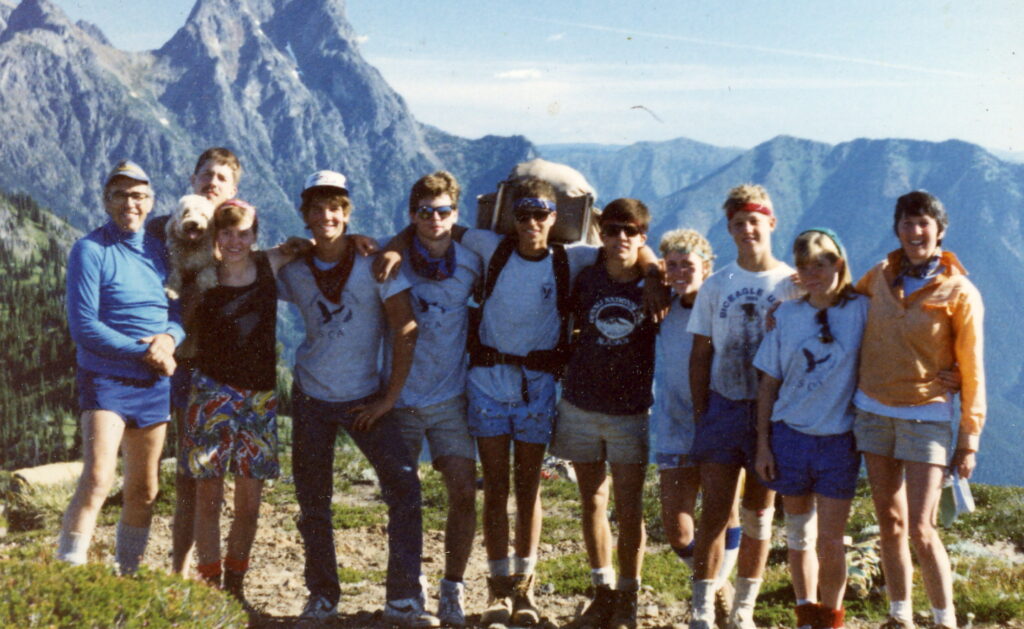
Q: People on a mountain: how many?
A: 11